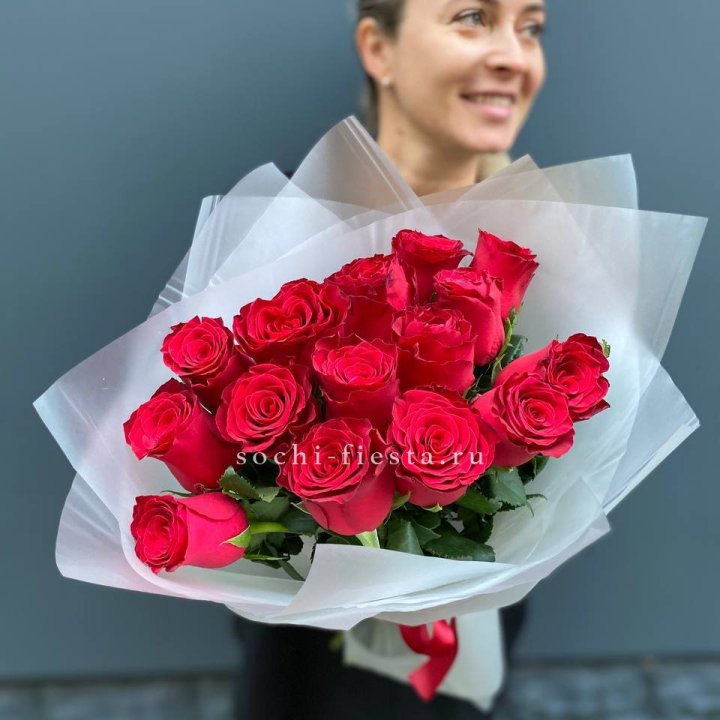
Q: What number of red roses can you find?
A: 15